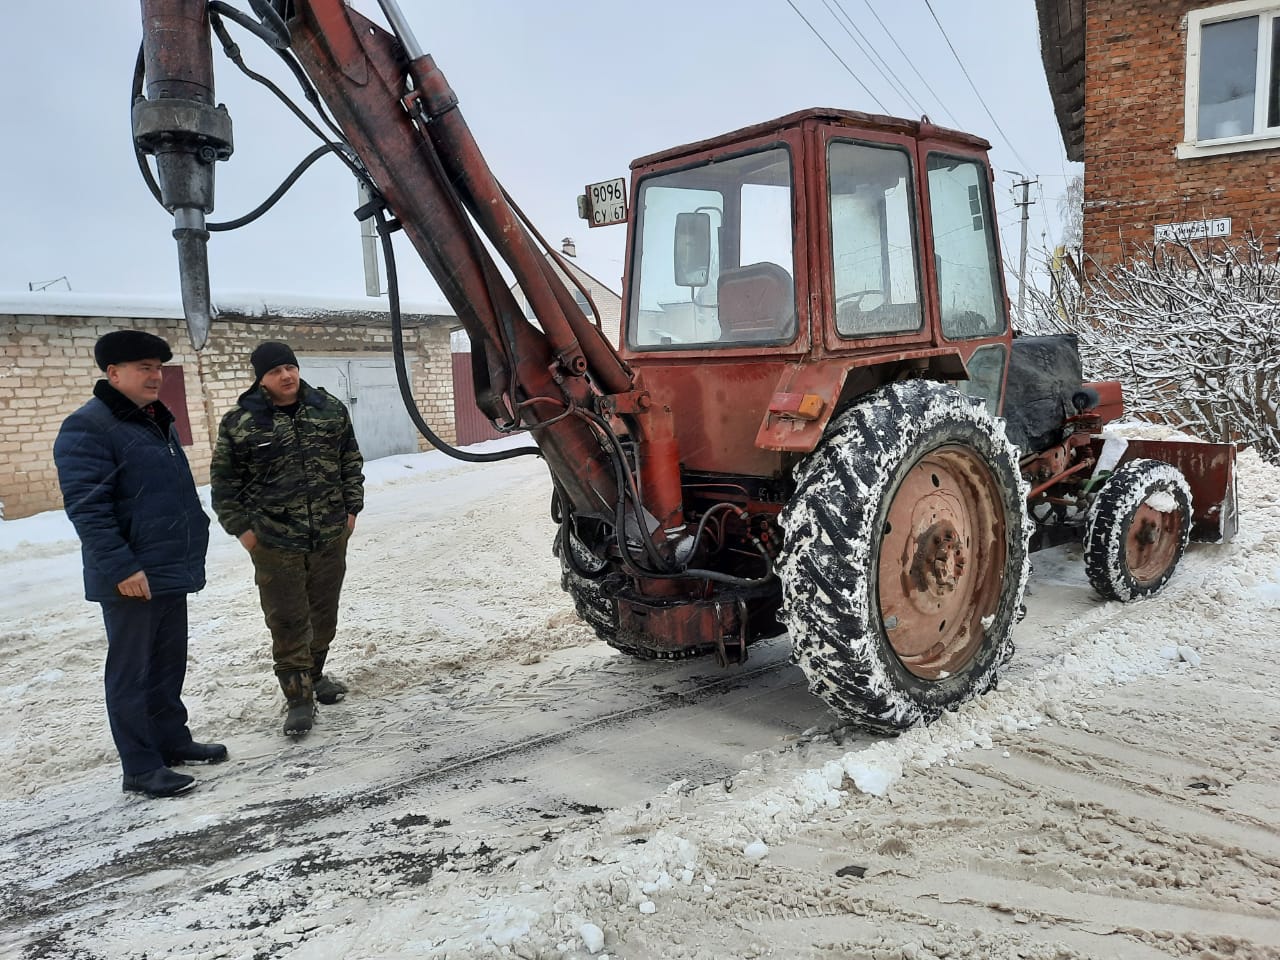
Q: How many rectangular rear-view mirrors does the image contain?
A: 1